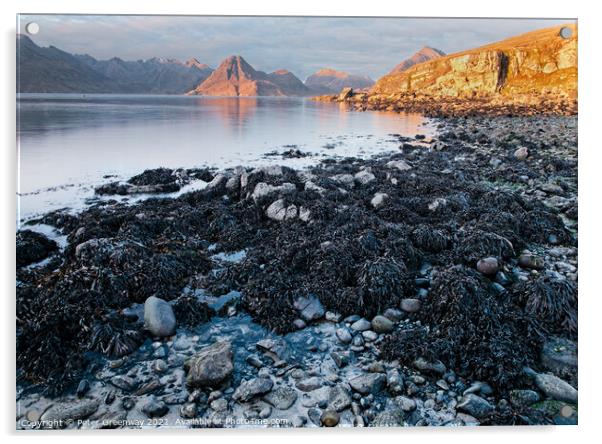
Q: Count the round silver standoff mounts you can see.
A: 4